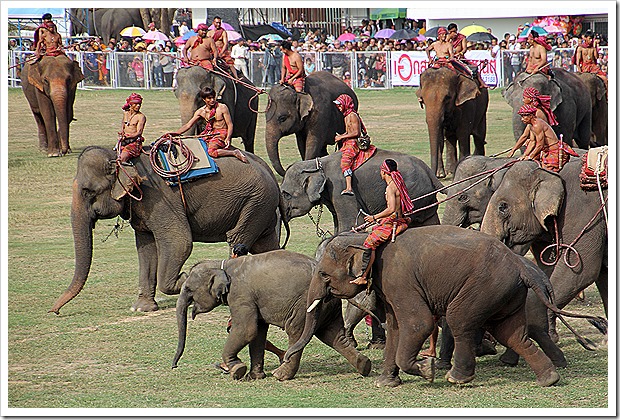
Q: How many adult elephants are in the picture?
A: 11